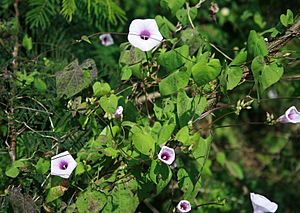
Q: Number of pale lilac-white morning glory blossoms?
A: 8